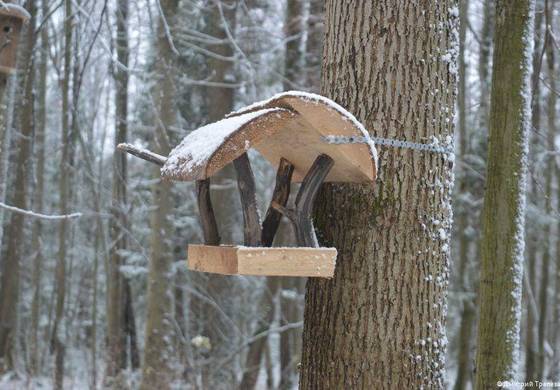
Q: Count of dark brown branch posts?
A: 4